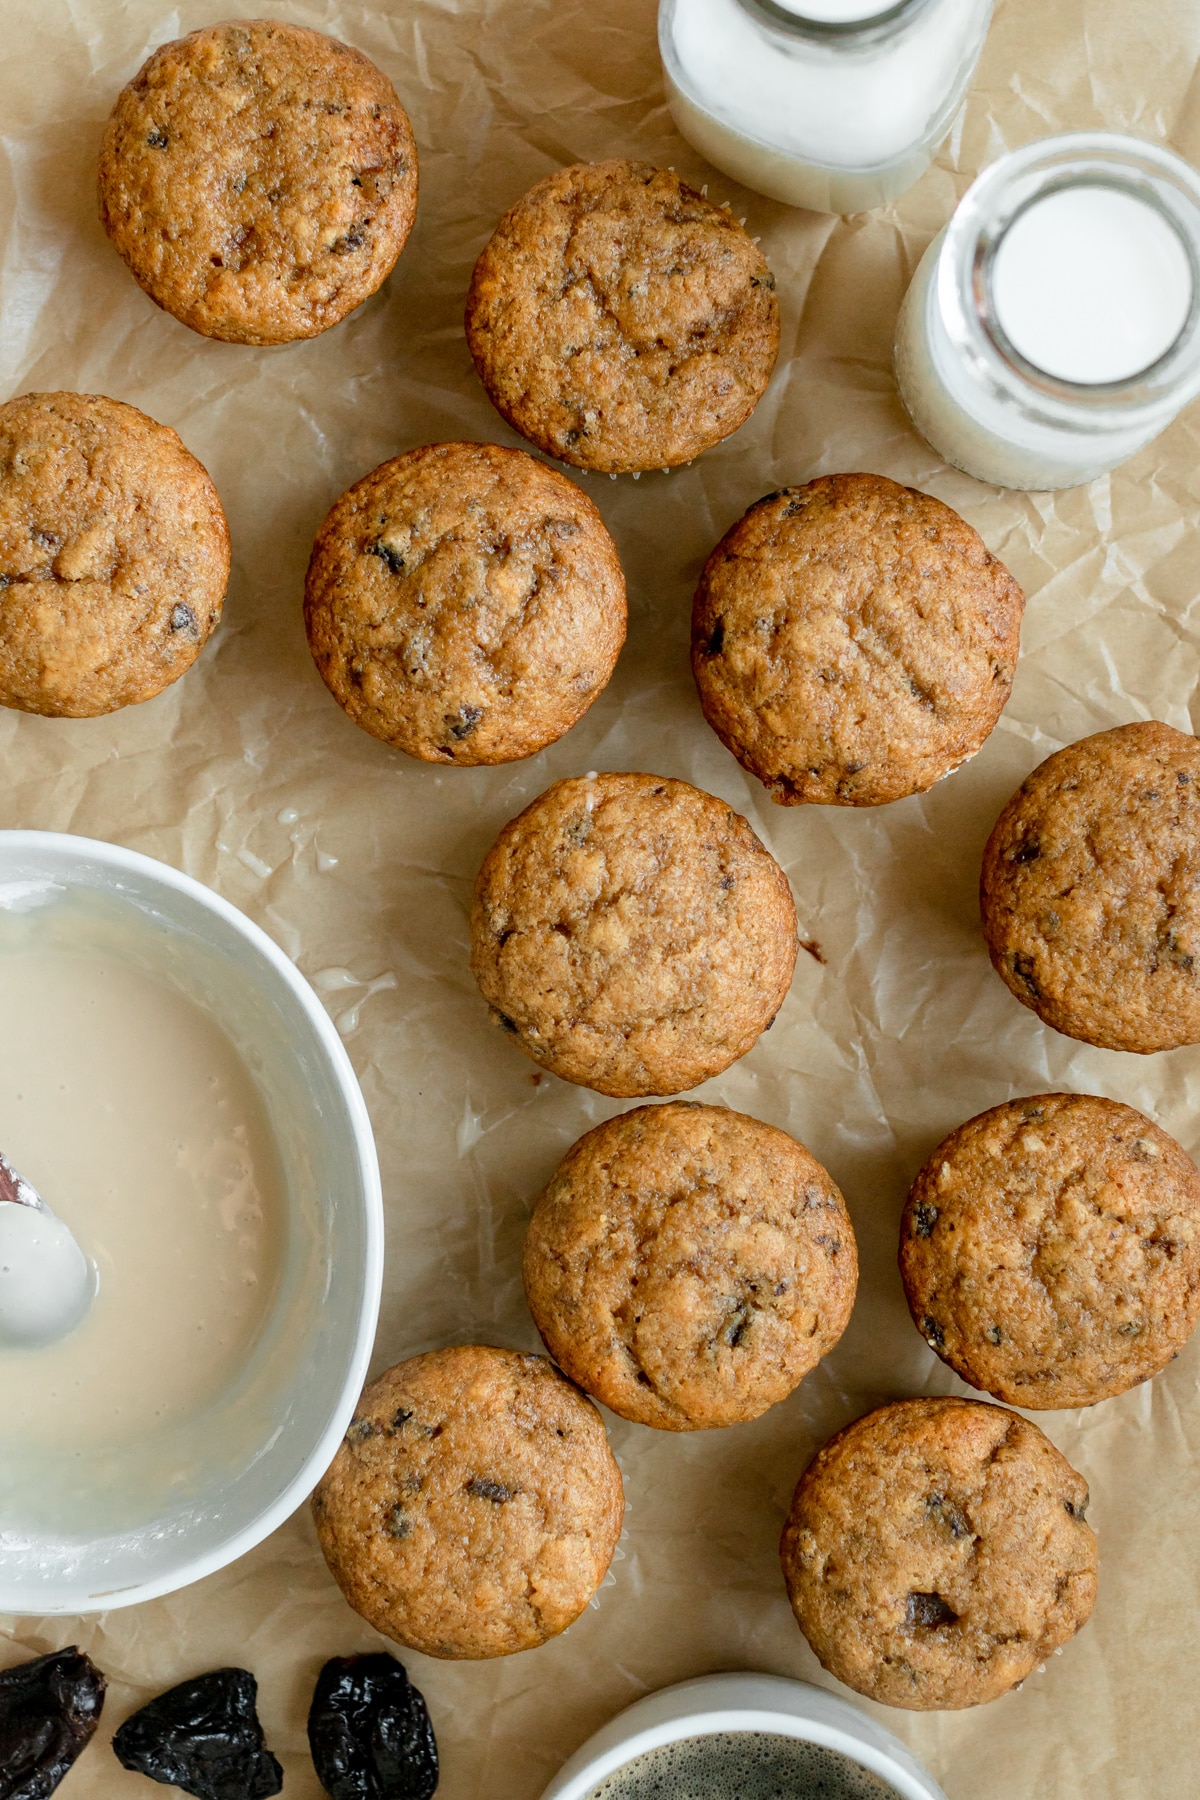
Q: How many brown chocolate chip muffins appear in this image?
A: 11